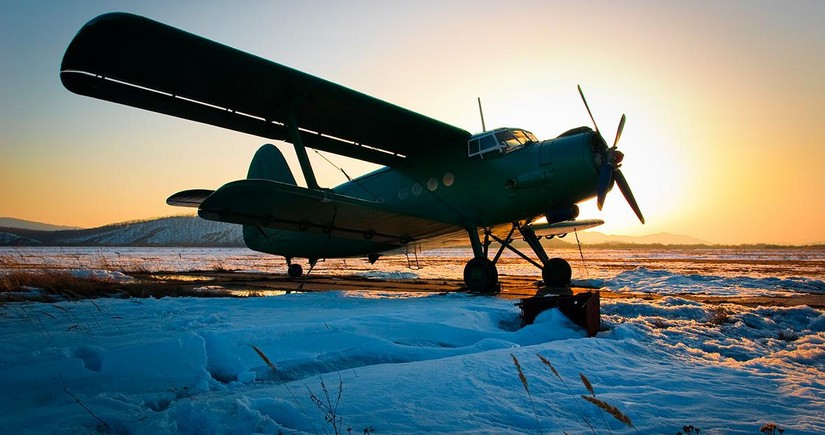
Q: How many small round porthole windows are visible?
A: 4